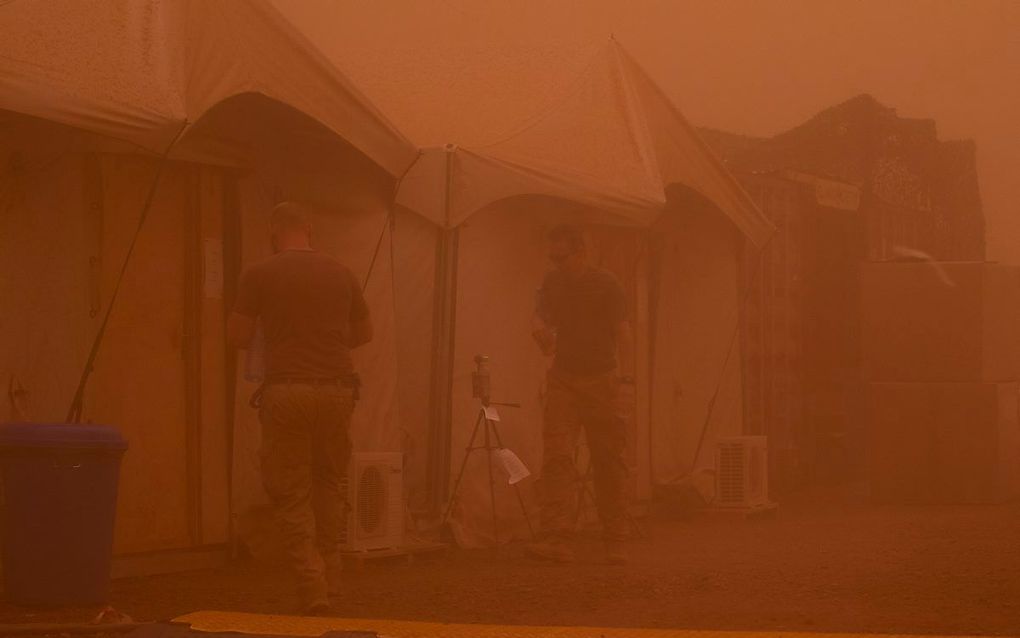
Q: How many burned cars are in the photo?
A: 0